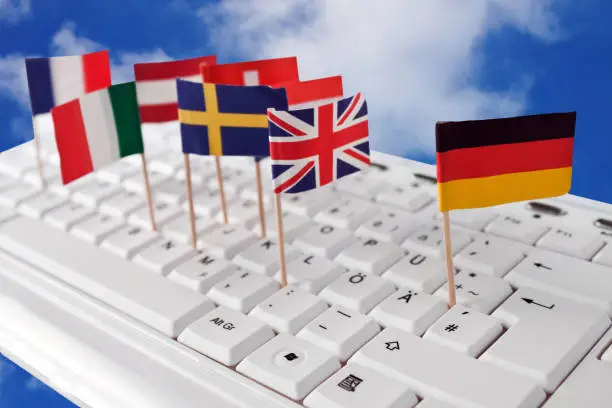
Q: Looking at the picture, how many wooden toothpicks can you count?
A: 7